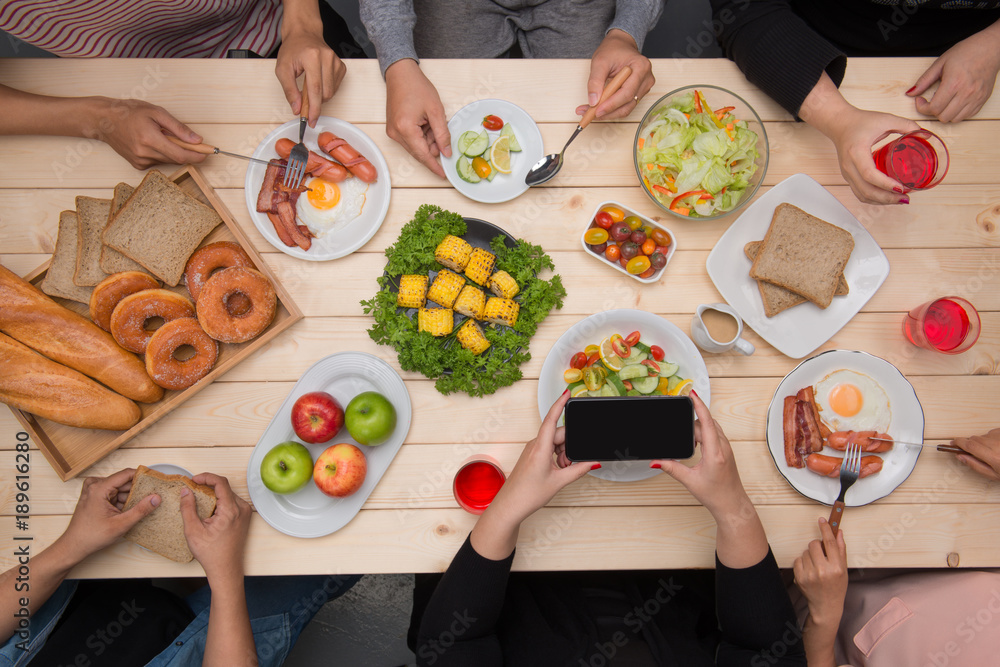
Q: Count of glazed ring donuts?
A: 5